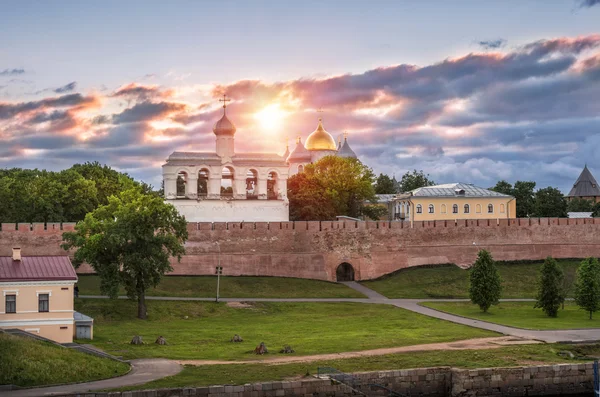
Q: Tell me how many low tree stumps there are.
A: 5